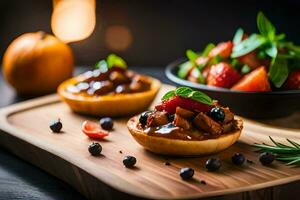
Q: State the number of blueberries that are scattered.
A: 8